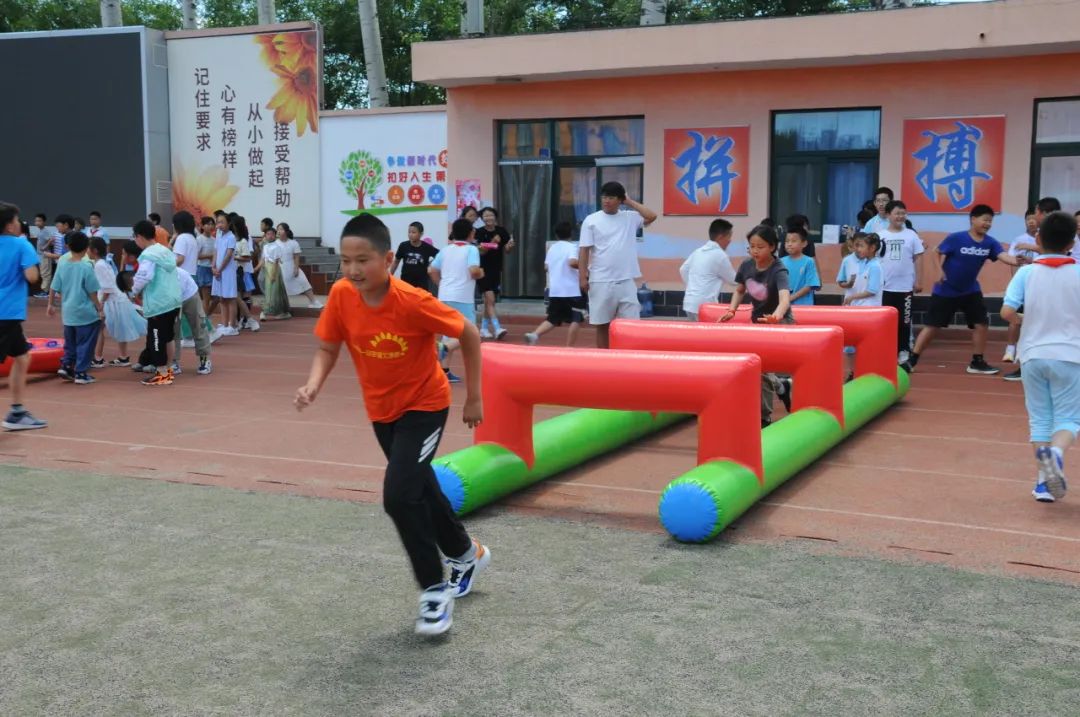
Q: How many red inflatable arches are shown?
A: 3